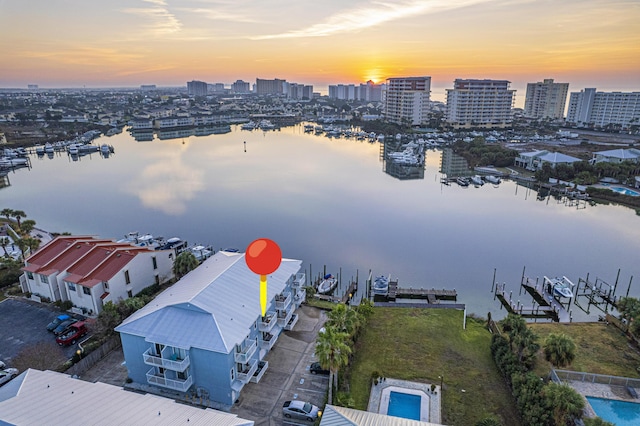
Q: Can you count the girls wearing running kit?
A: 0